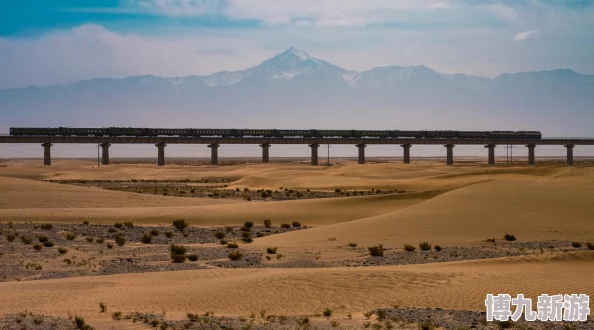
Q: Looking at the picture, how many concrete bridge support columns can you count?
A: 12